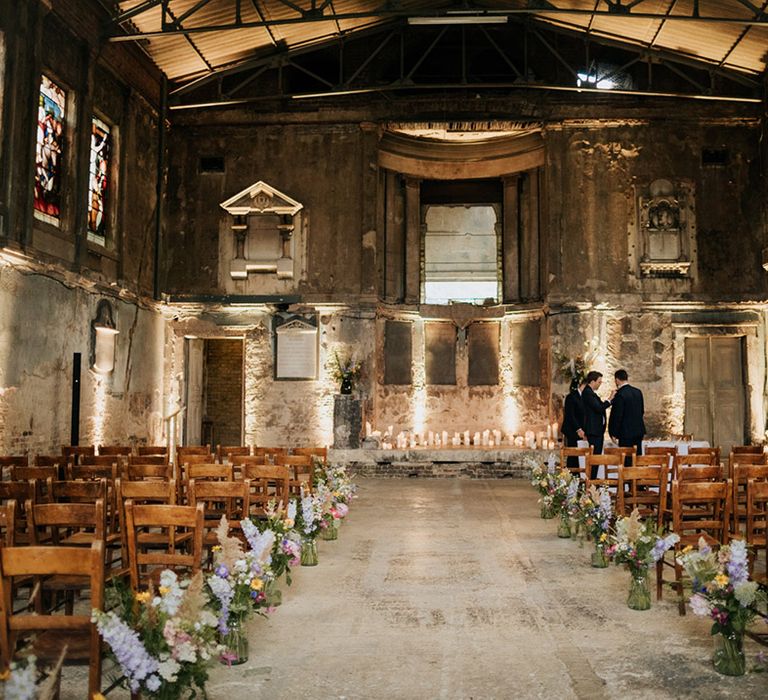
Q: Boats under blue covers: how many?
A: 0